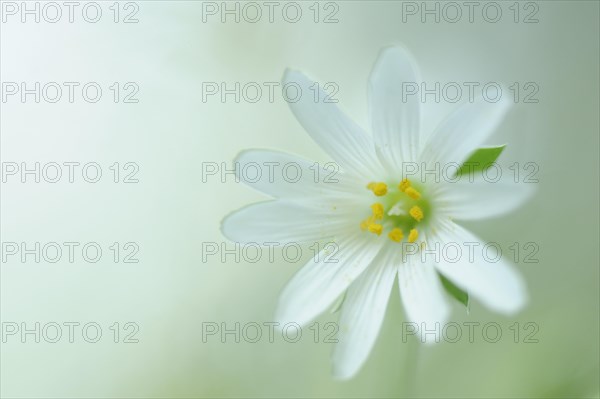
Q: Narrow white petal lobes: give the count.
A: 10